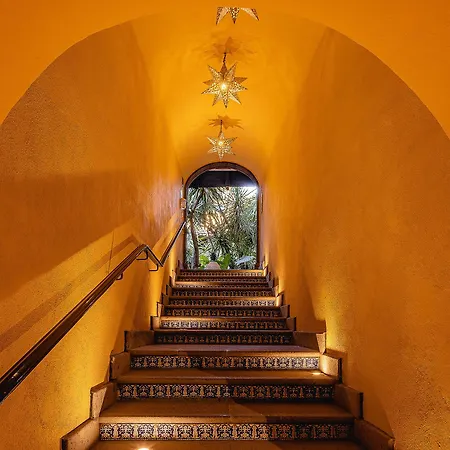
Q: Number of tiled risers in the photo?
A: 11